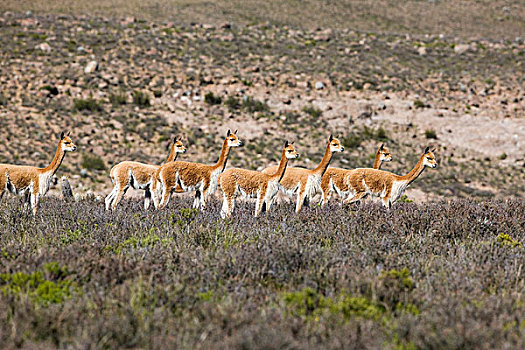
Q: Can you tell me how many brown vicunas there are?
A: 7